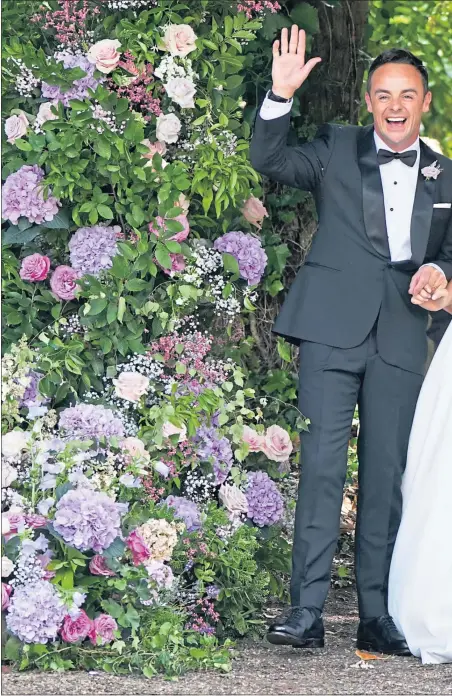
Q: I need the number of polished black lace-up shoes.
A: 2